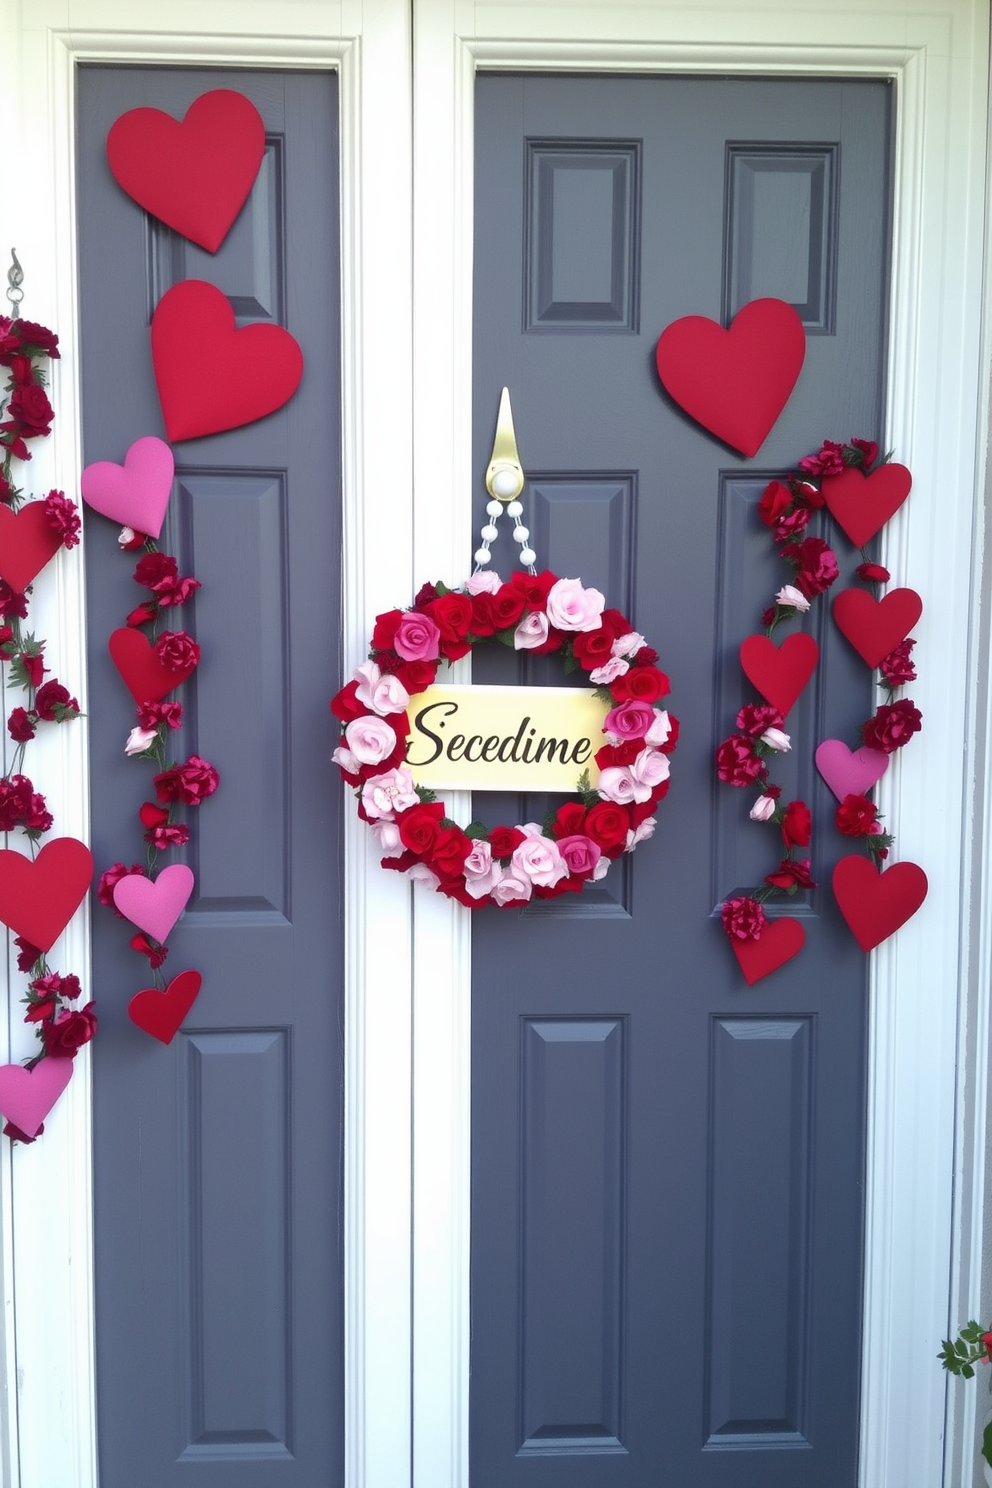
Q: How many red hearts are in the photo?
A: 12